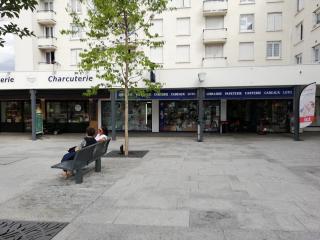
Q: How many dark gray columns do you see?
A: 4